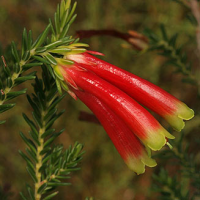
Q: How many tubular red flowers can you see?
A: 3